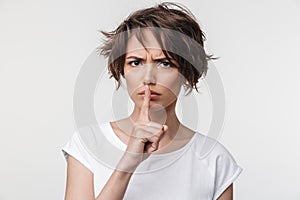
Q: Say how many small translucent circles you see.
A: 1